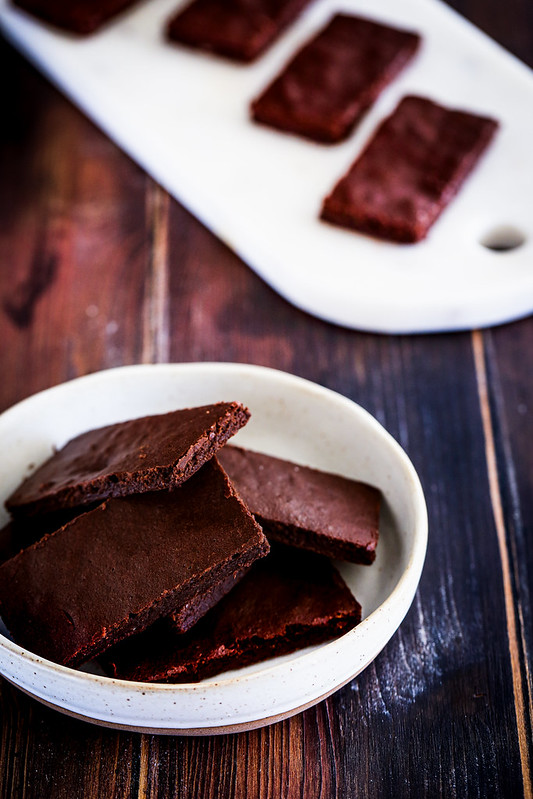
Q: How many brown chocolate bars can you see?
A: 9